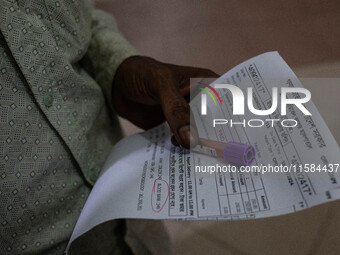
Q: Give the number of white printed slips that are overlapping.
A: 2